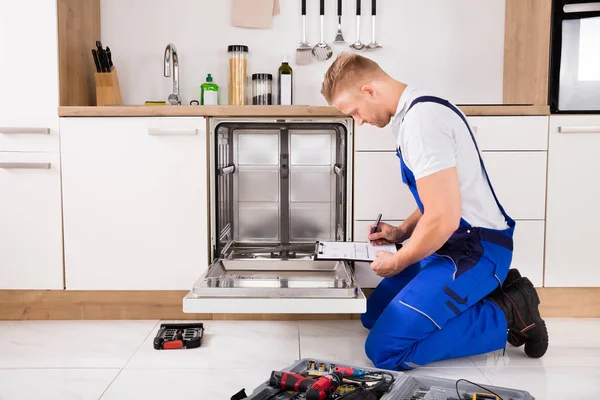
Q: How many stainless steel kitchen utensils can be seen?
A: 5